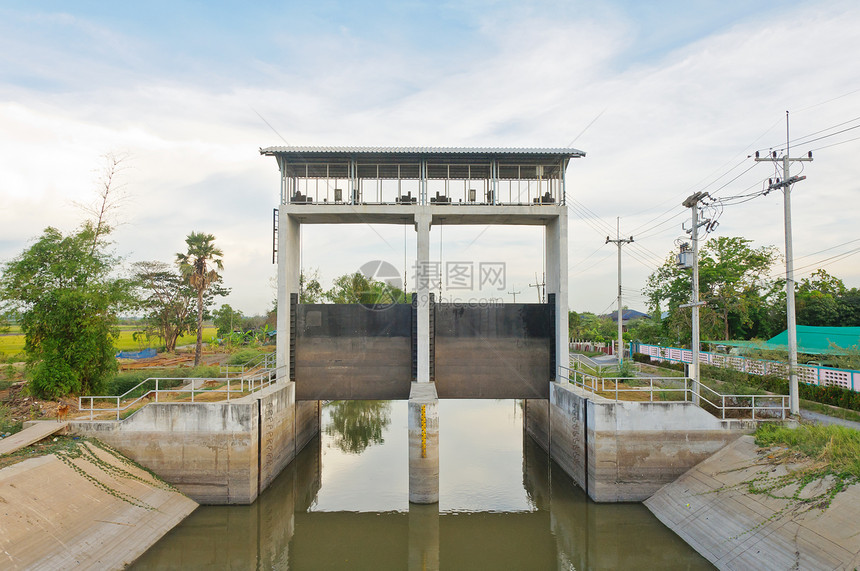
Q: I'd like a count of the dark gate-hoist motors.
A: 4